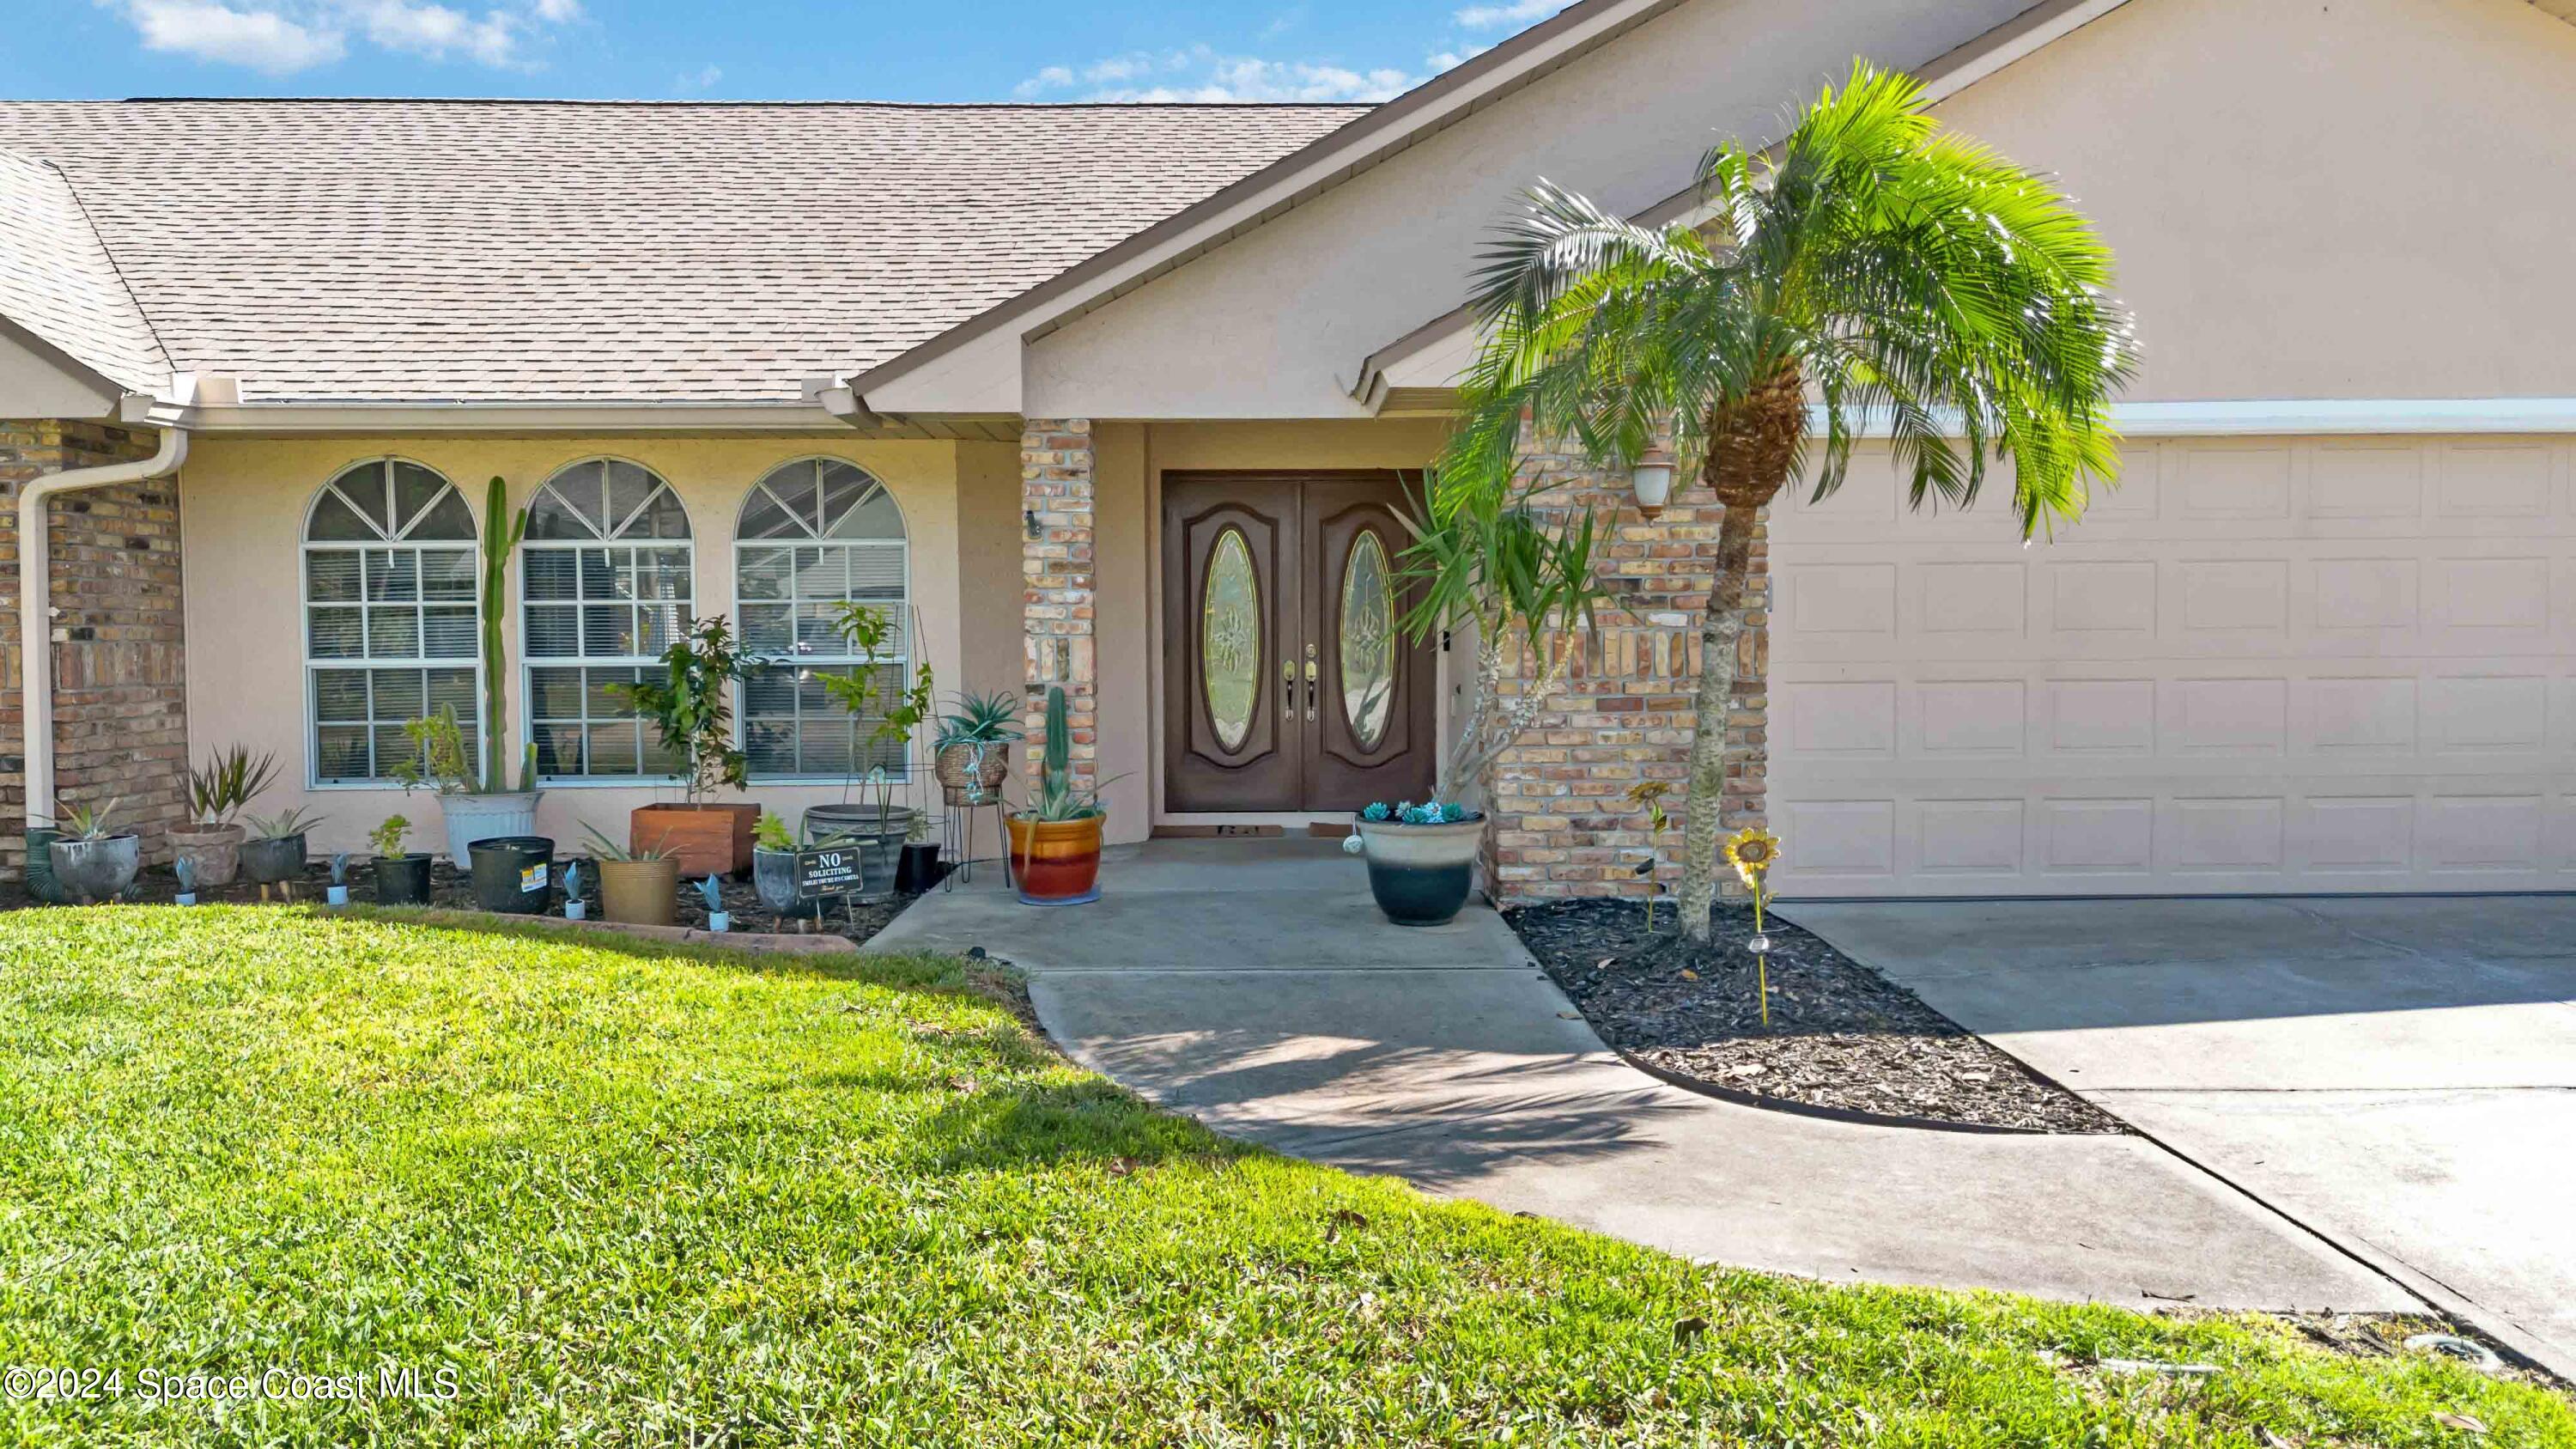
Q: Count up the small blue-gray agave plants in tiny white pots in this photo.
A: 4